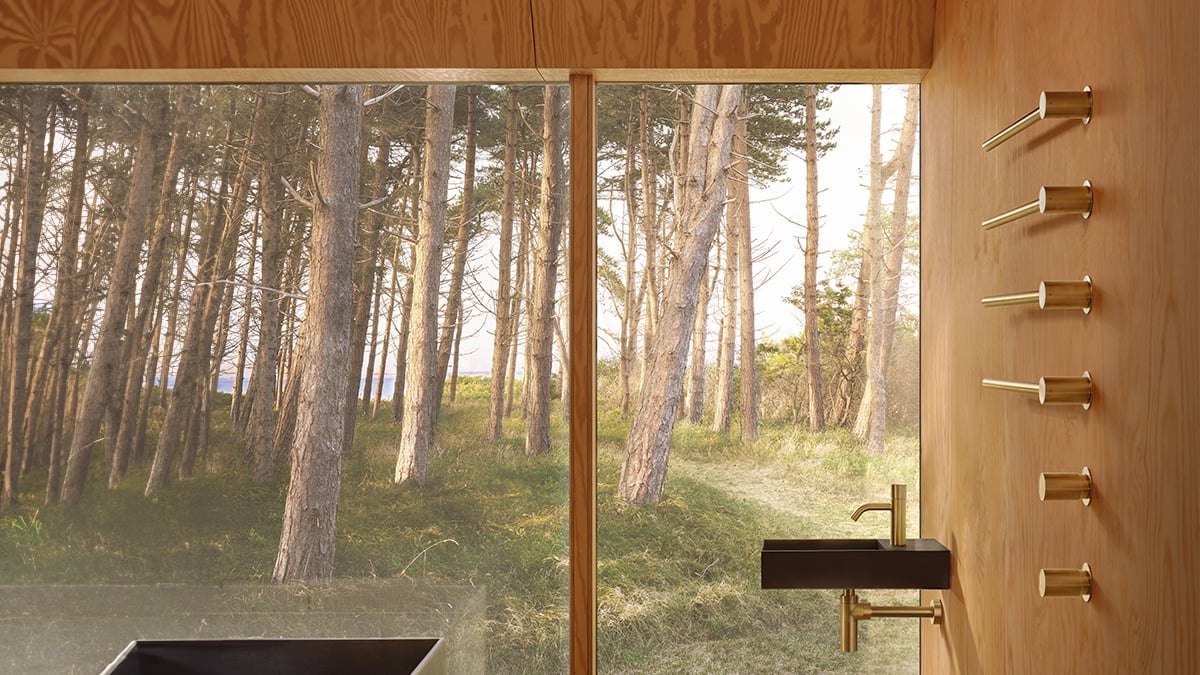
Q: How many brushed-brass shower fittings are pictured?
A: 6